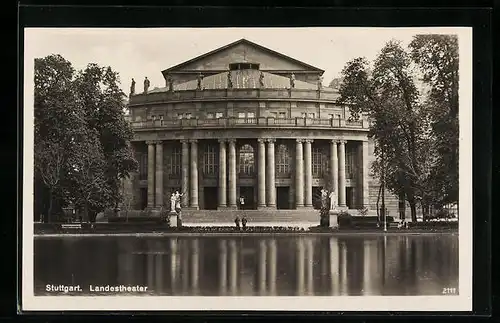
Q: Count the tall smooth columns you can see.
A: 12